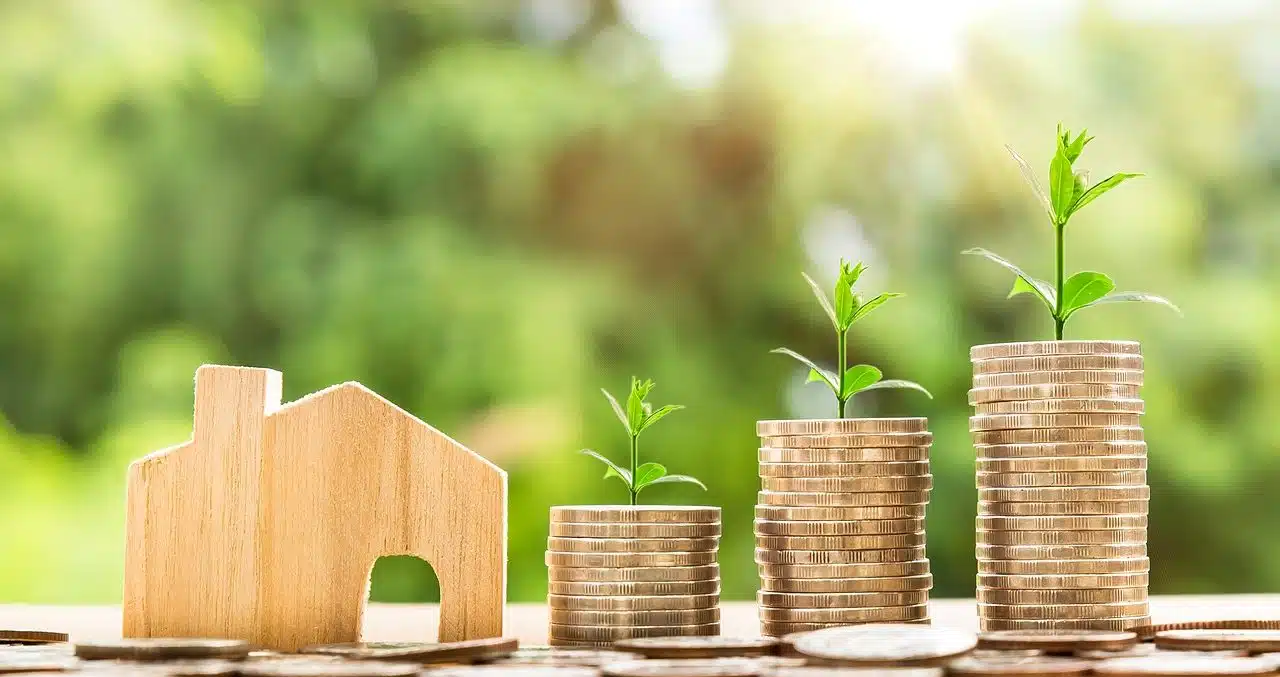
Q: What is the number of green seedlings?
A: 3